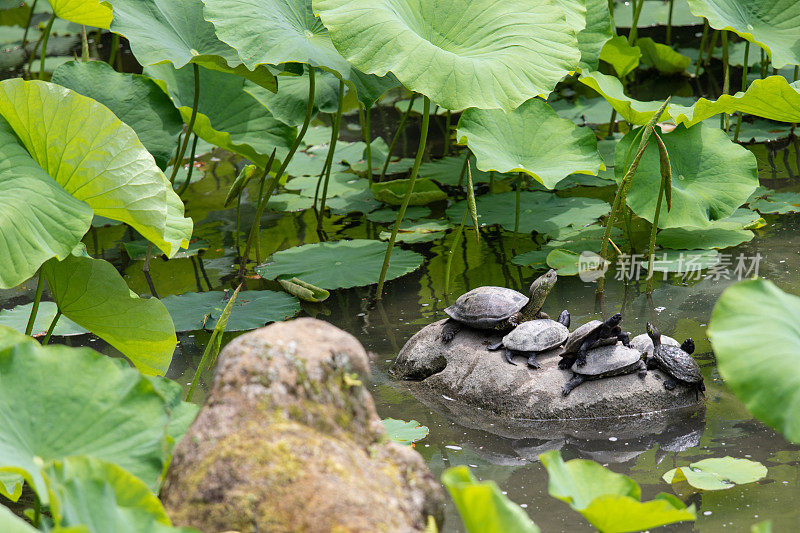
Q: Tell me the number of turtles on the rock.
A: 6